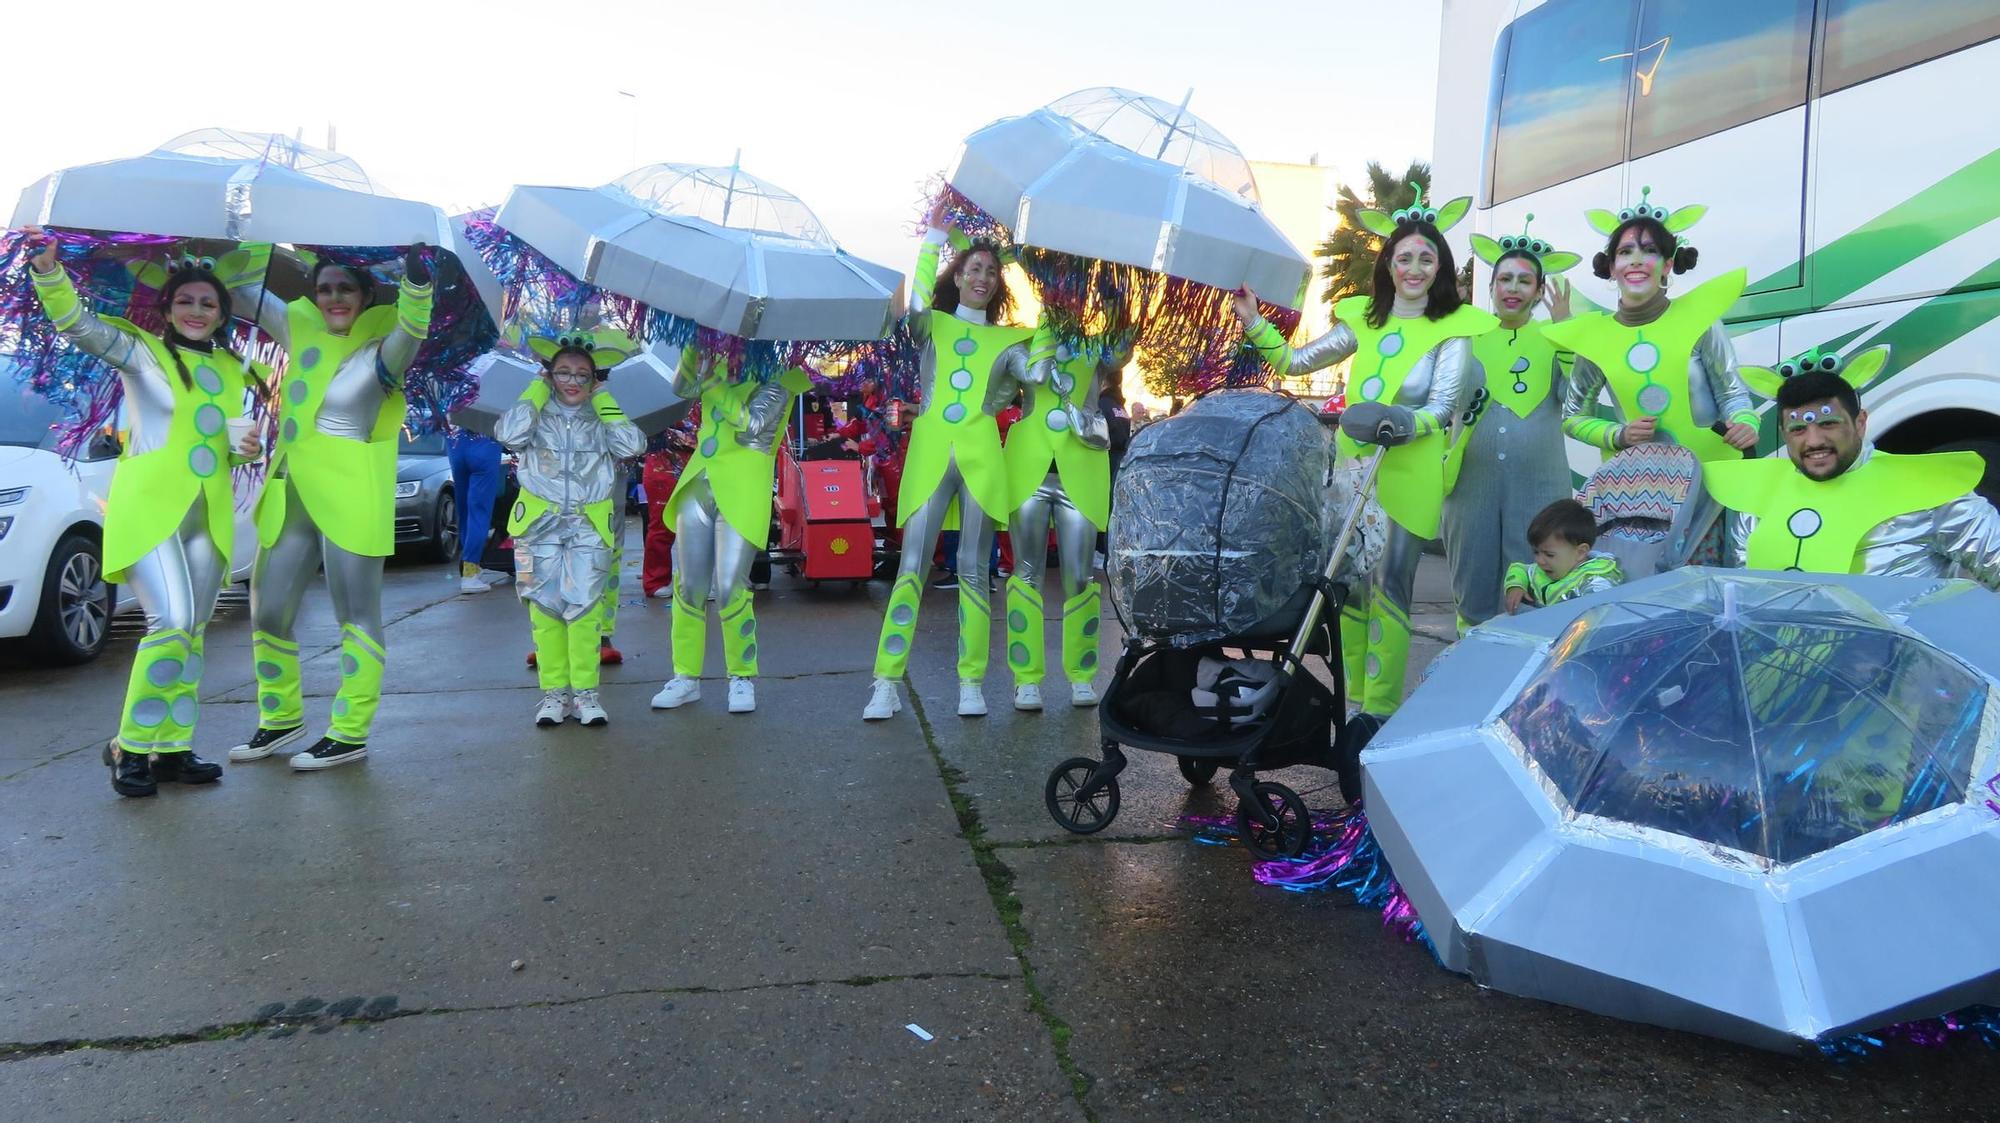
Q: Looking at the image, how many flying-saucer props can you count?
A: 5